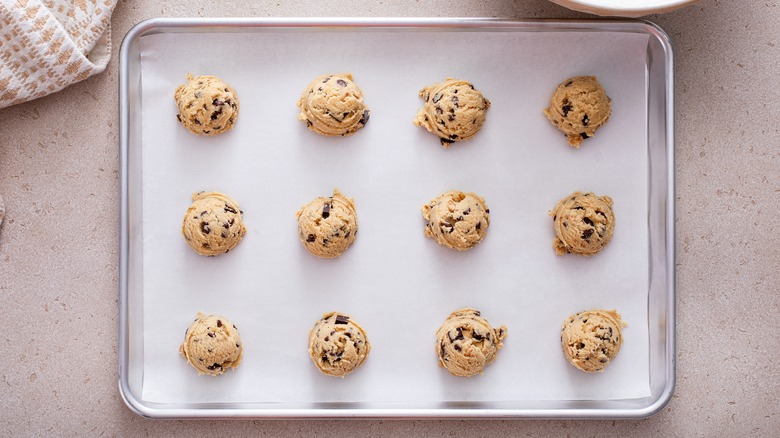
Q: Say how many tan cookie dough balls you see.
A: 12